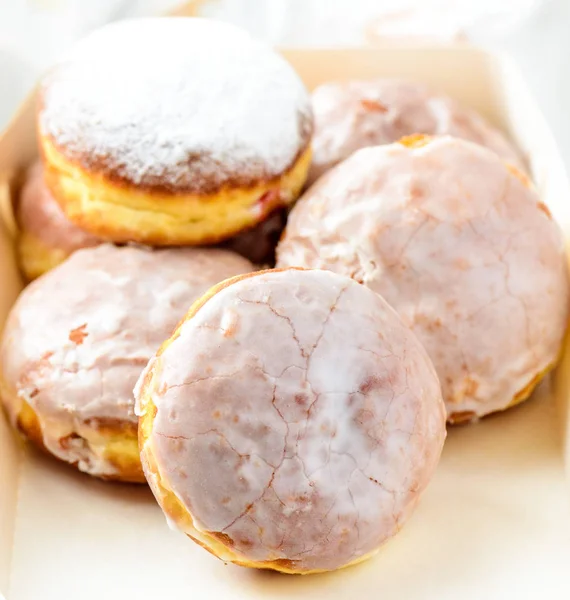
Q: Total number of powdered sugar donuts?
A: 1